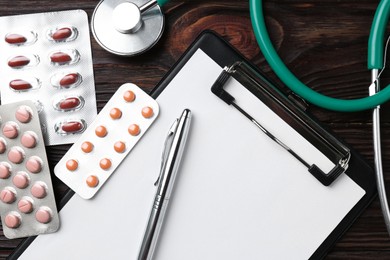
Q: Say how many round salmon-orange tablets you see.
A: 10